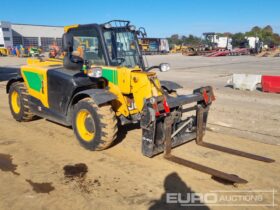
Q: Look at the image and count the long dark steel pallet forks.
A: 2